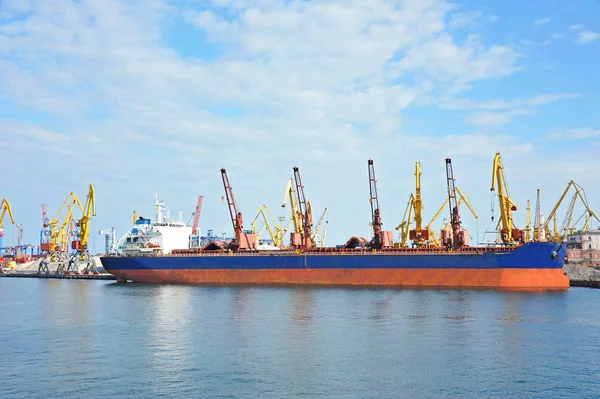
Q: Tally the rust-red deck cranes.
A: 4